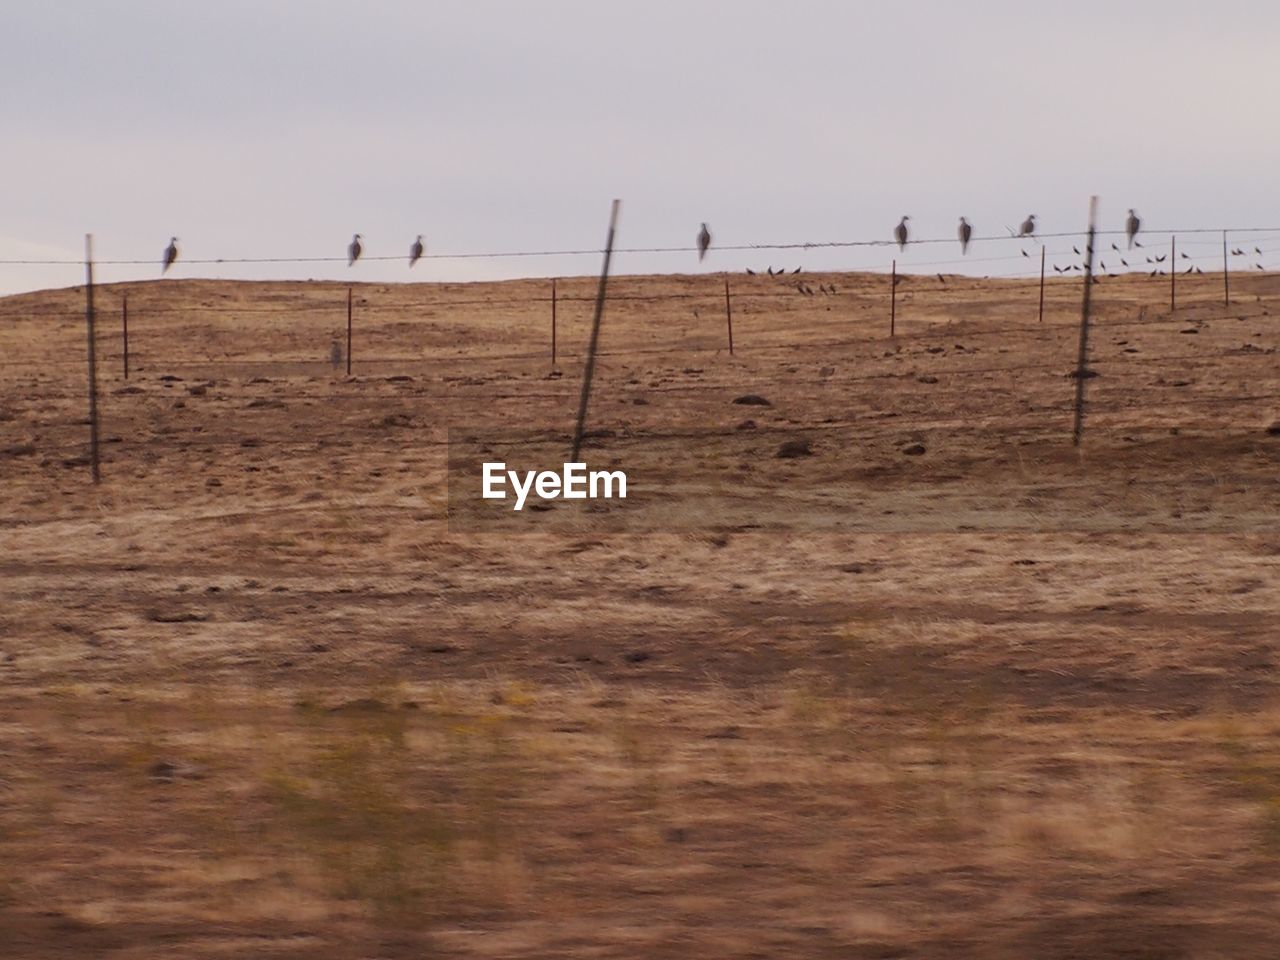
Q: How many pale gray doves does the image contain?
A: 8